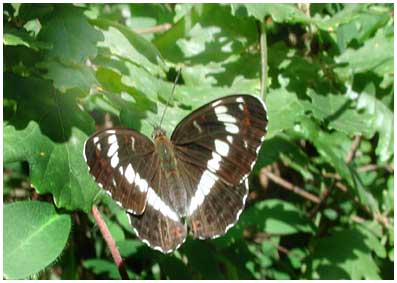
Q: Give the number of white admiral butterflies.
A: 1